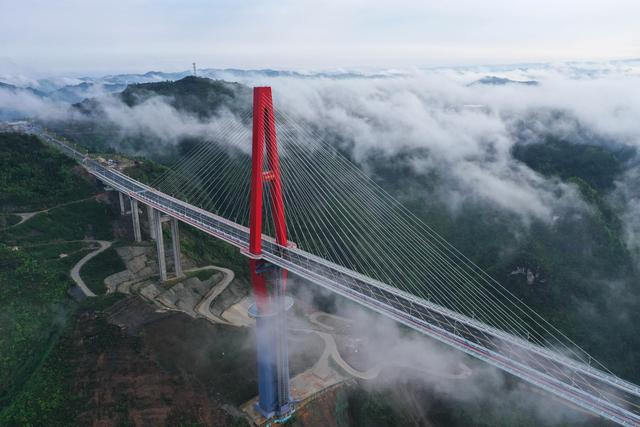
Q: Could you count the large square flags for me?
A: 0